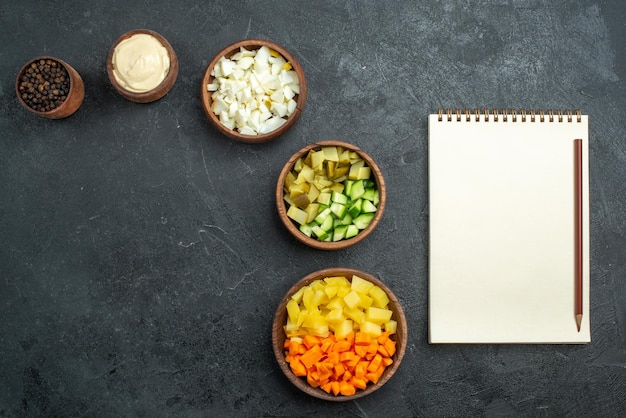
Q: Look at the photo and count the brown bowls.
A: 5